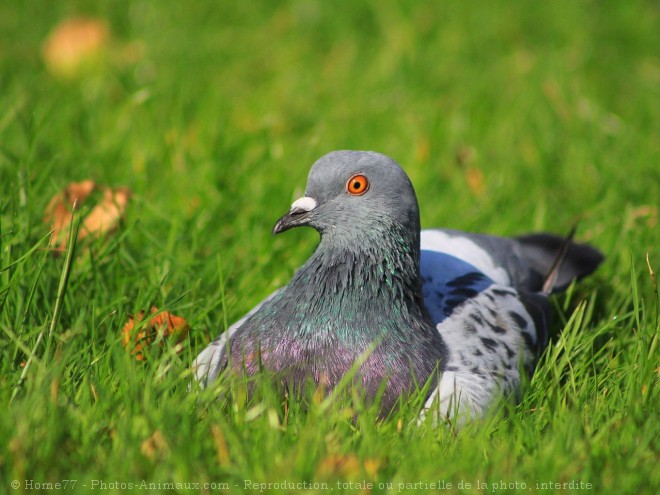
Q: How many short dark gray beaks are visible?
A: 1